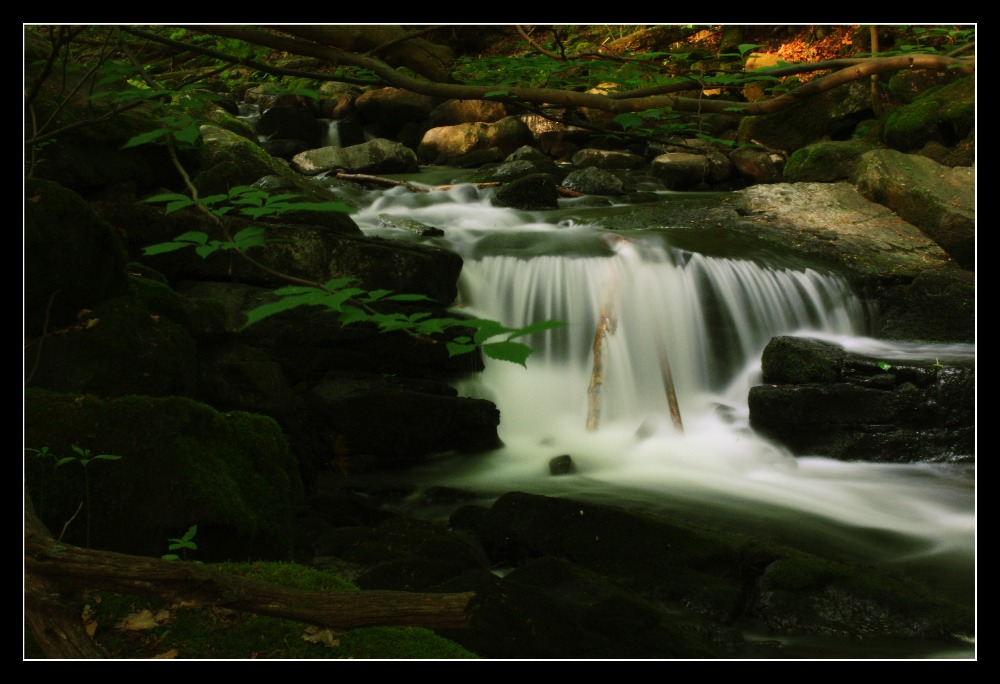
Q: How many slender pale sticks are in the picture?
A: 2